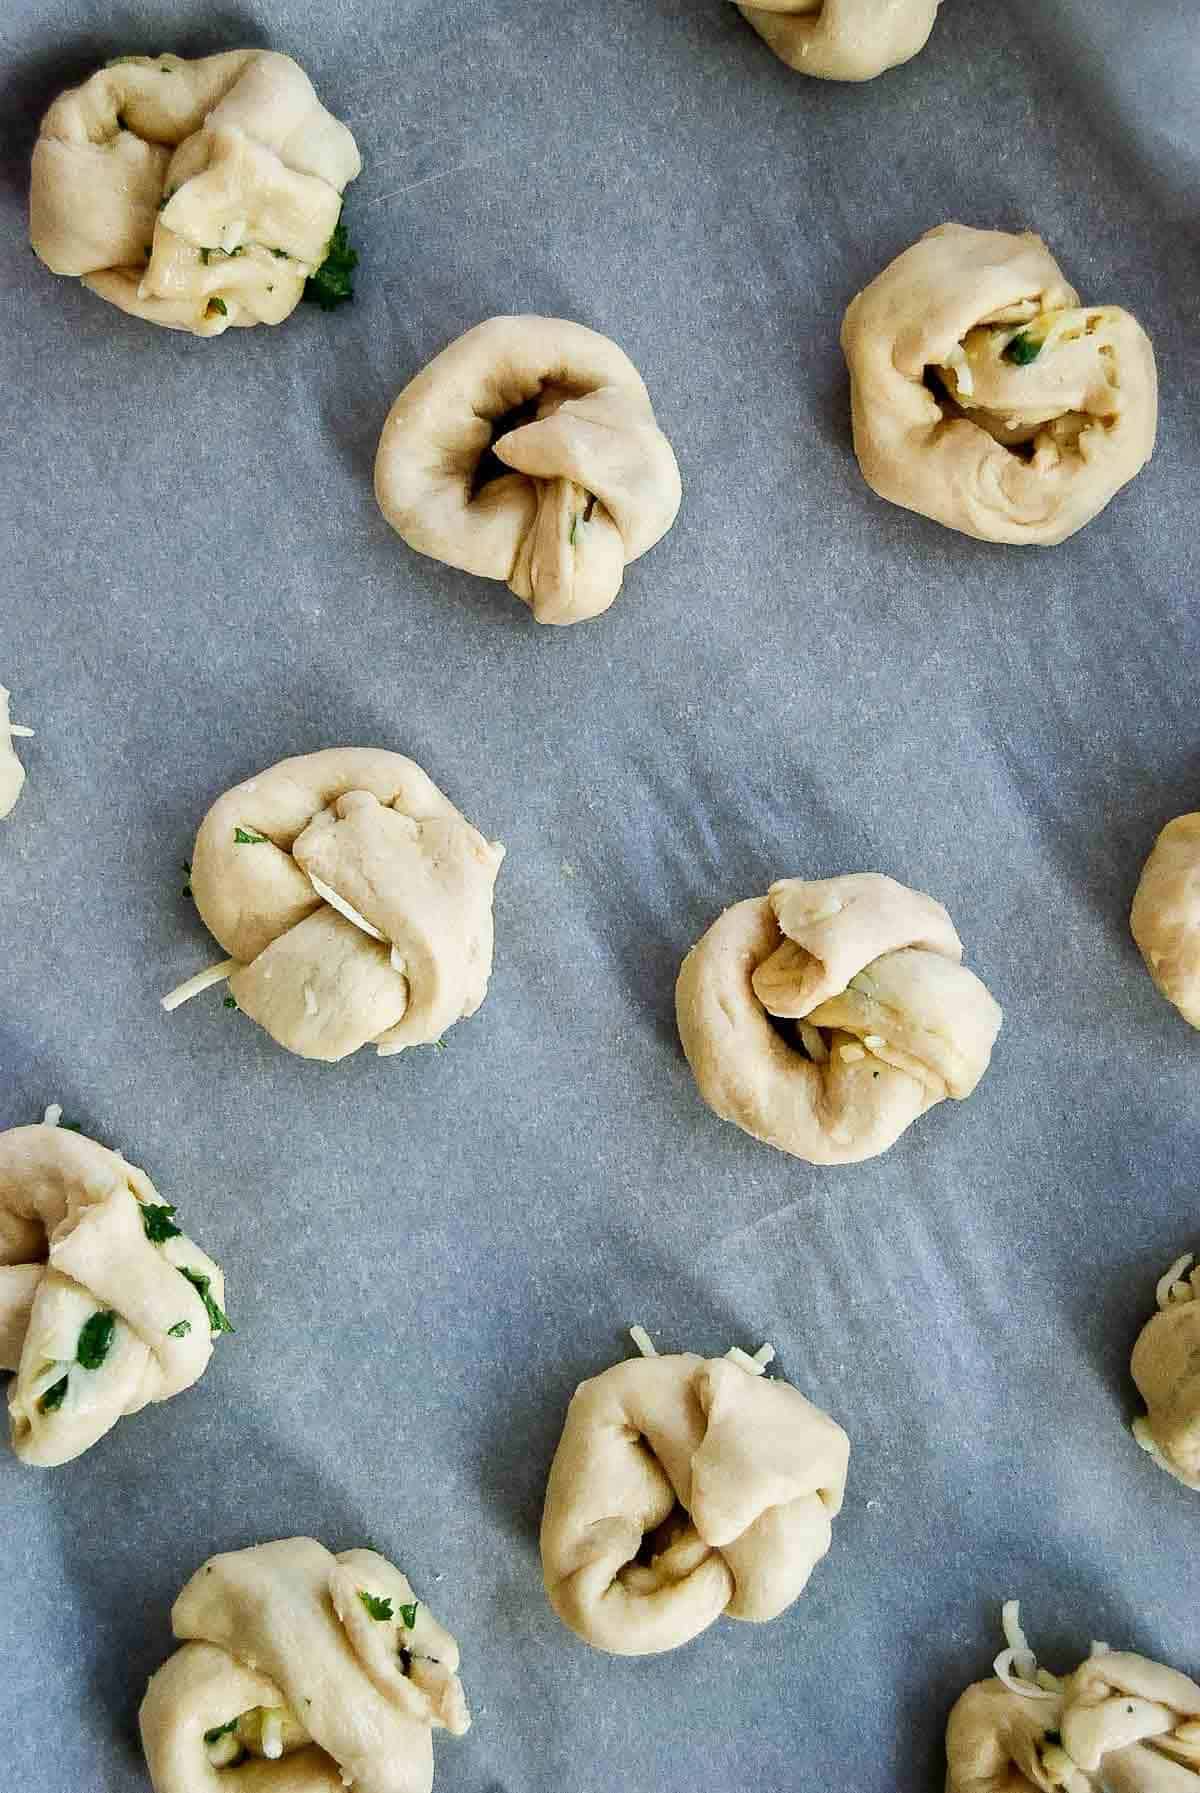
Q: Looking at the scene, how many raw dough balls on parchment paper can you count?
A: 13